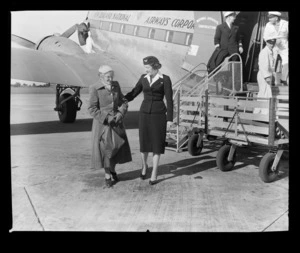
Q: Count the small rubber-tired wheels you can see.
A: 3